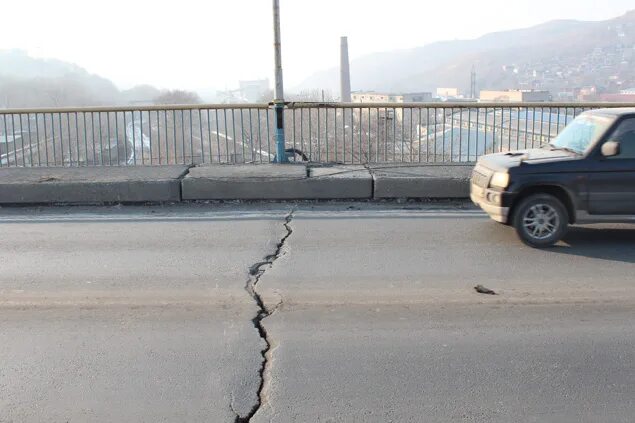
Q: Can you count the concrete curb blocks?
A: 3